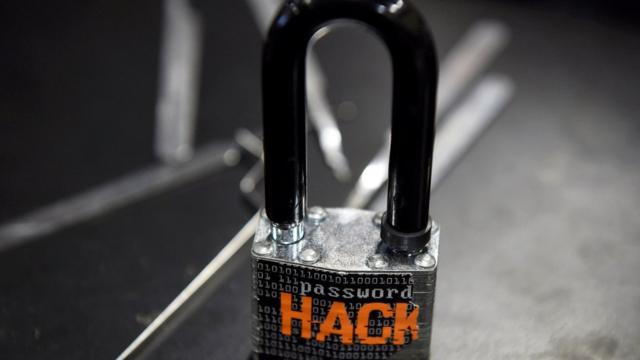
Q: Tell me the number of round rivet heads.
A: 6